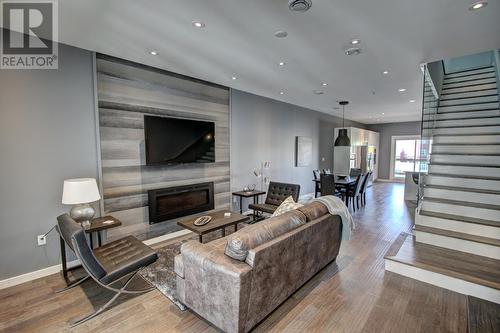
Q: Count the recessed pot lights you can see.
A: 12